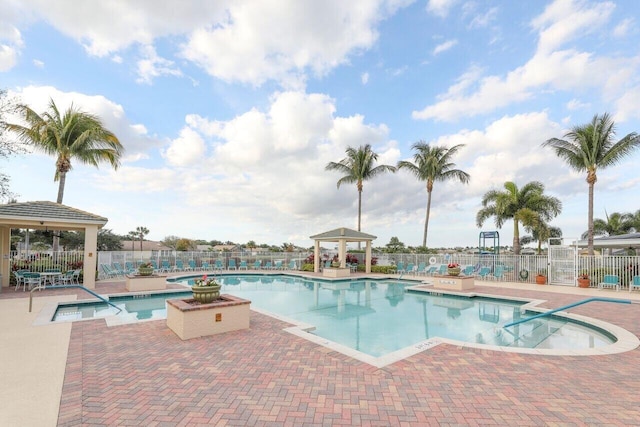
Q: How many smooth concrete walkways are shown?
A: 1